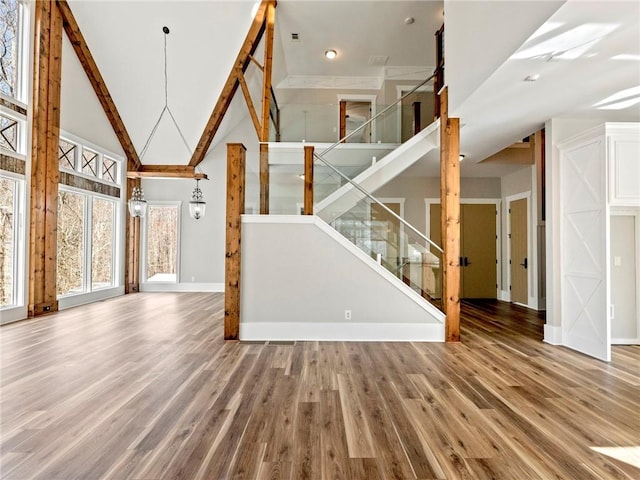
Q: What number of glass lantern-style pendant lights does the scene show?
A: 2